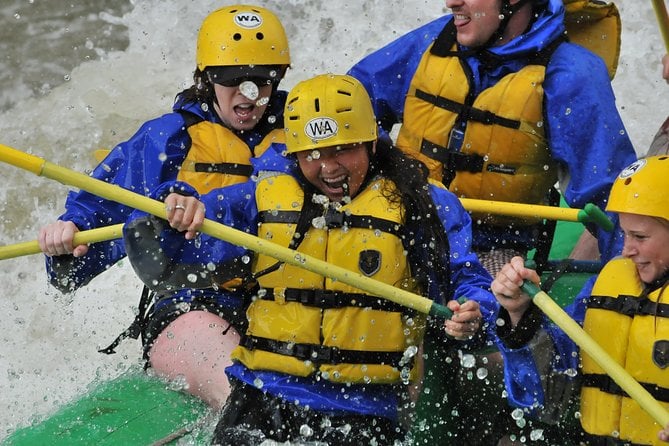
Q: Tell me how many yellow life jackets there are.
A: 4